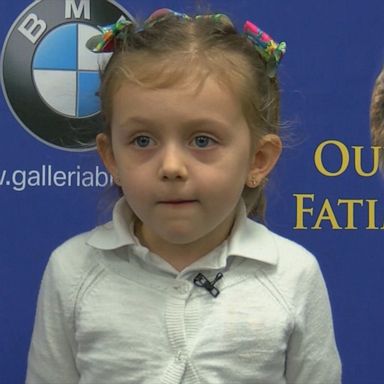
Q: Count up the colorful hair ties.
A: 2